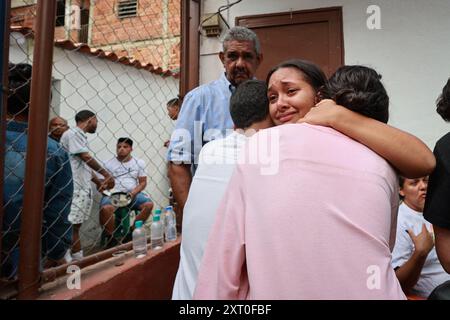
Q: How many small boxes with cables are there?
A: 1